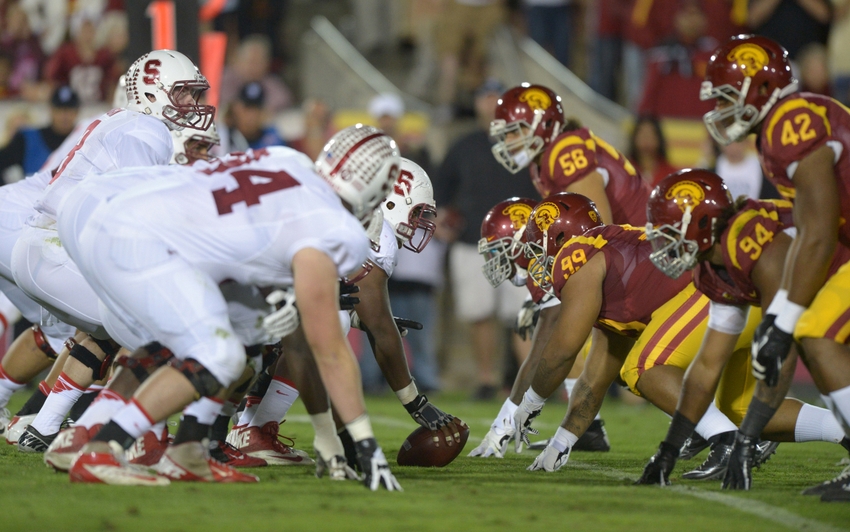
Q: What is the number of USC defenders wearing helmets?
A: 5